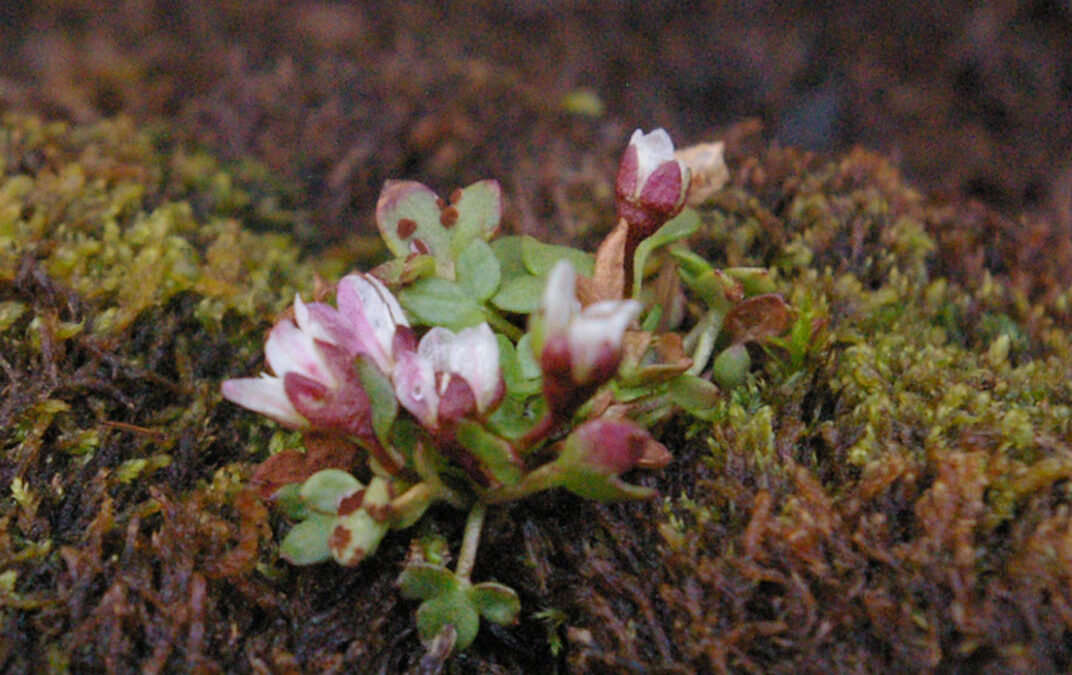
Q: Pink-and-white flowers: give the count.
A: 5